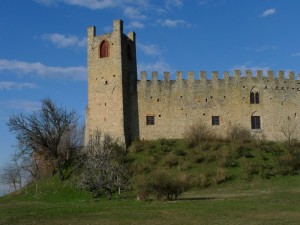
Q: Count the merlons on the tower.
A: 3